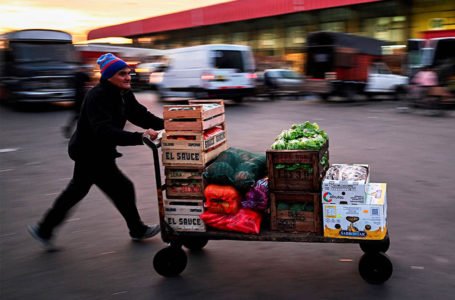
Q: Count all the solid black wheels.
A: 4